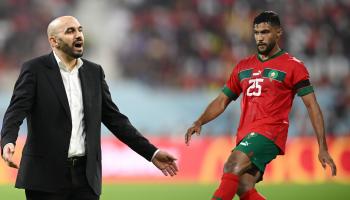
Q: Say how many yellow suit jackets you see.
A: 0